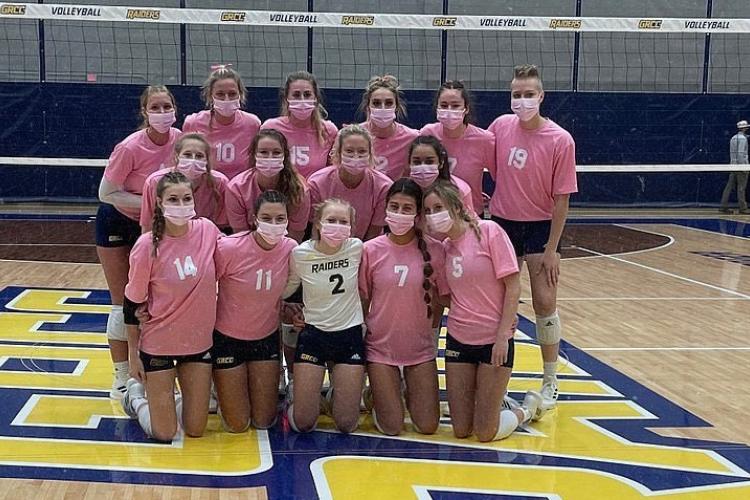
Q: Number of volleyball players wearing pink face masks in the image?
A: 15